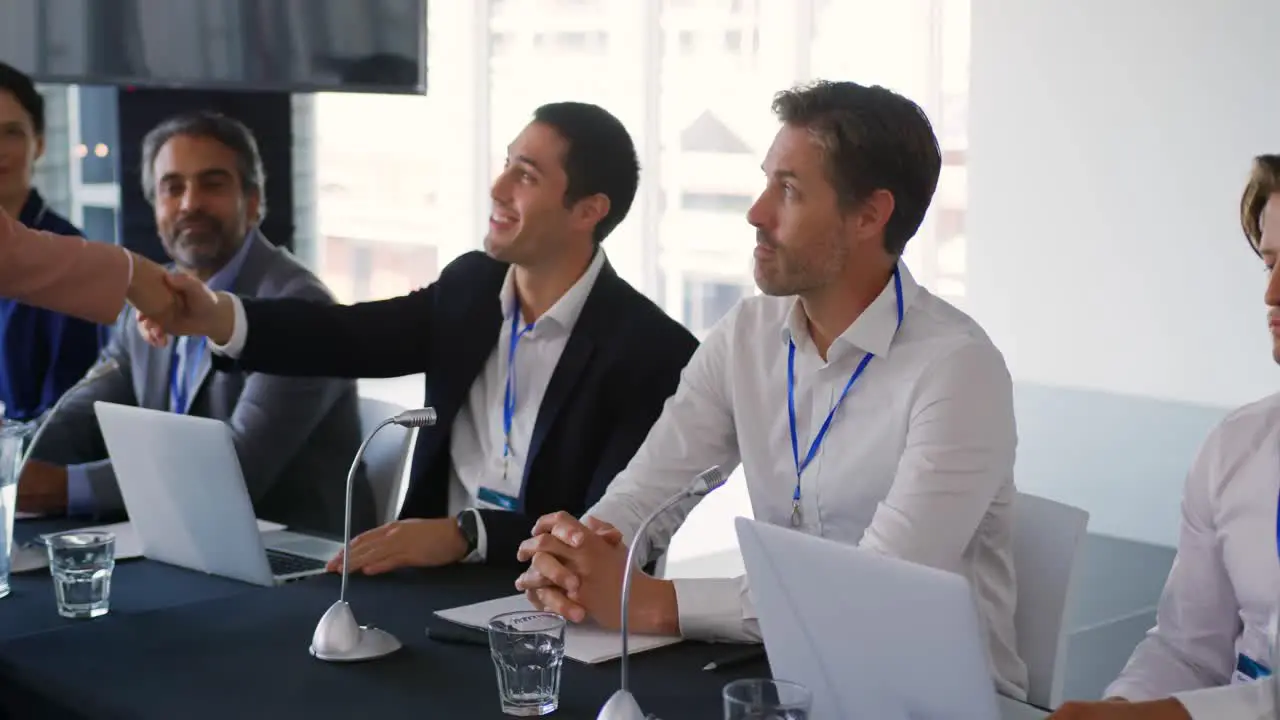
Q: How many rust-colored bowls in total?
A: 0